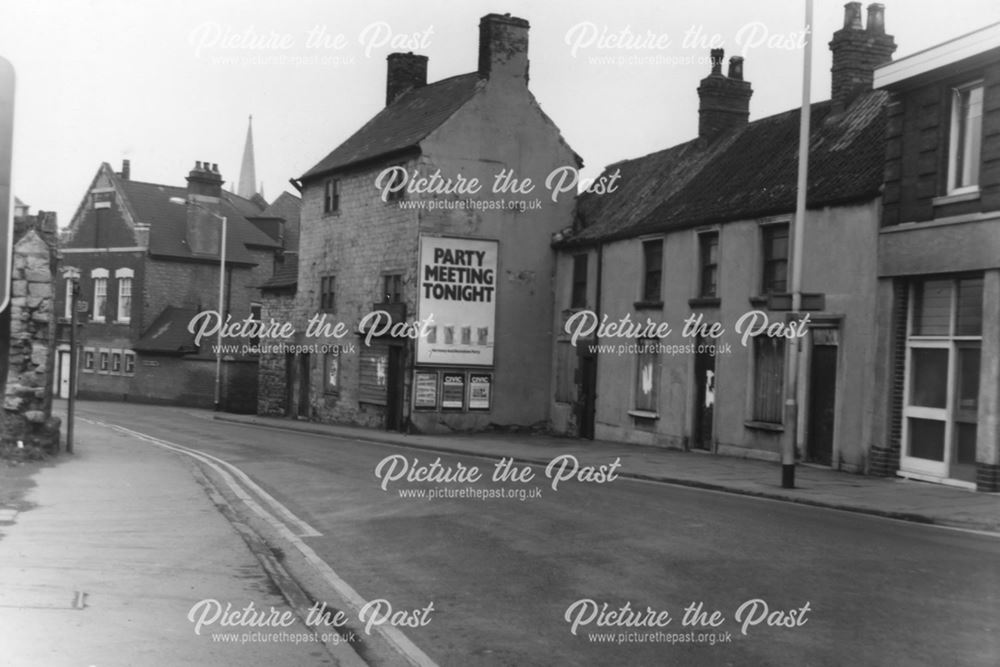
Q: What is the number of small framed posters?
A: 3